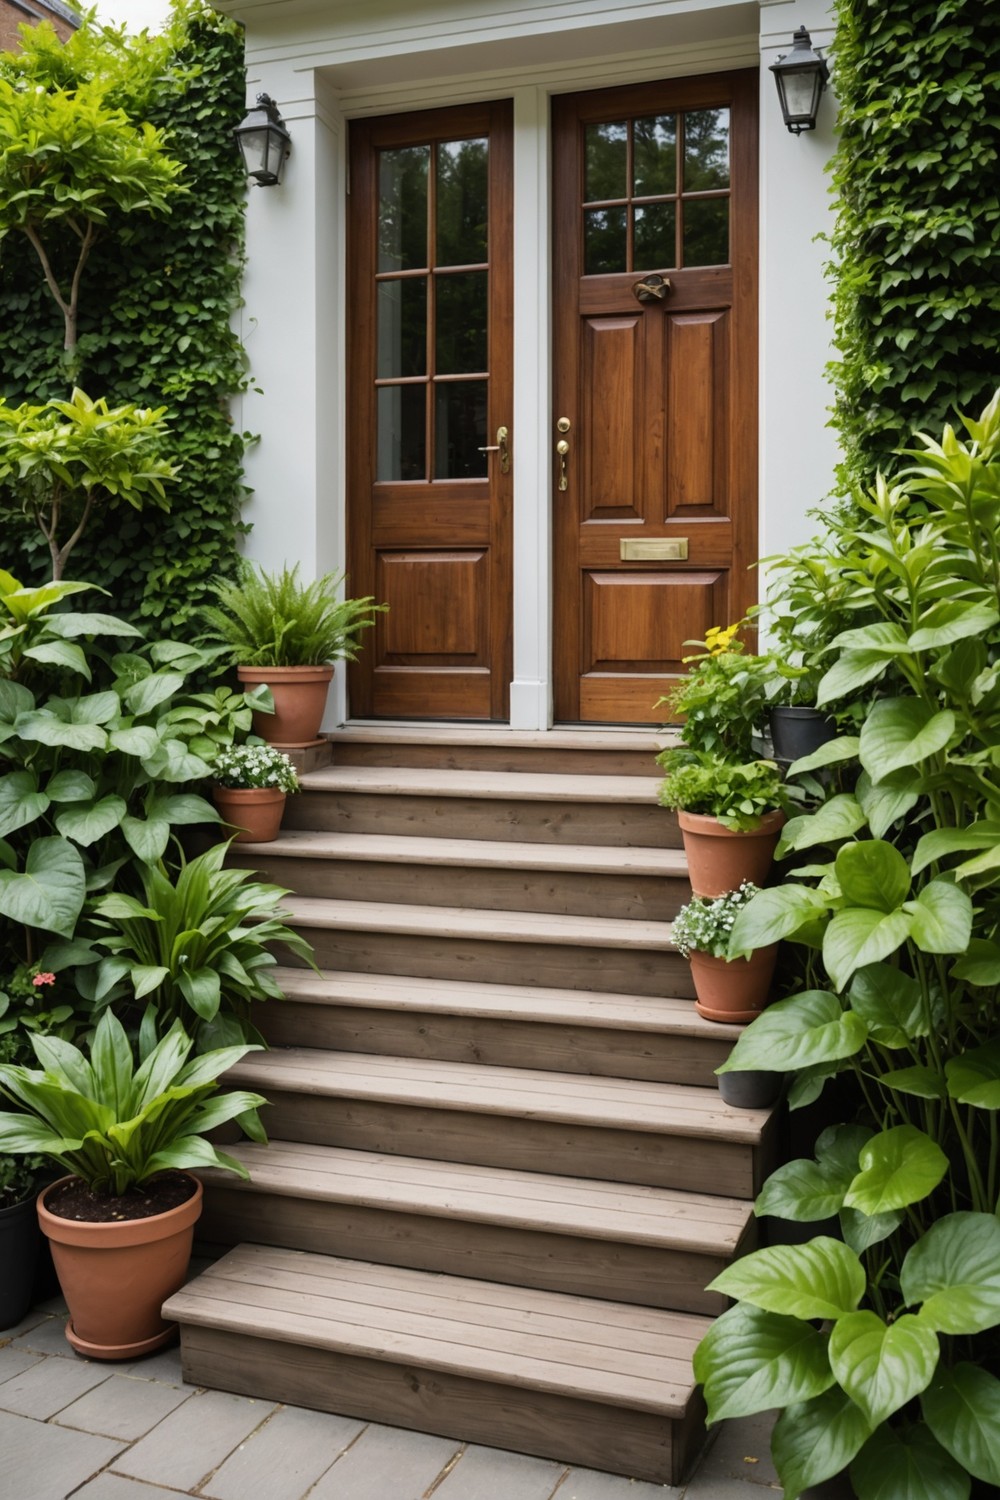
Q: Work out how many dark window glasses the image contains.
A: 12